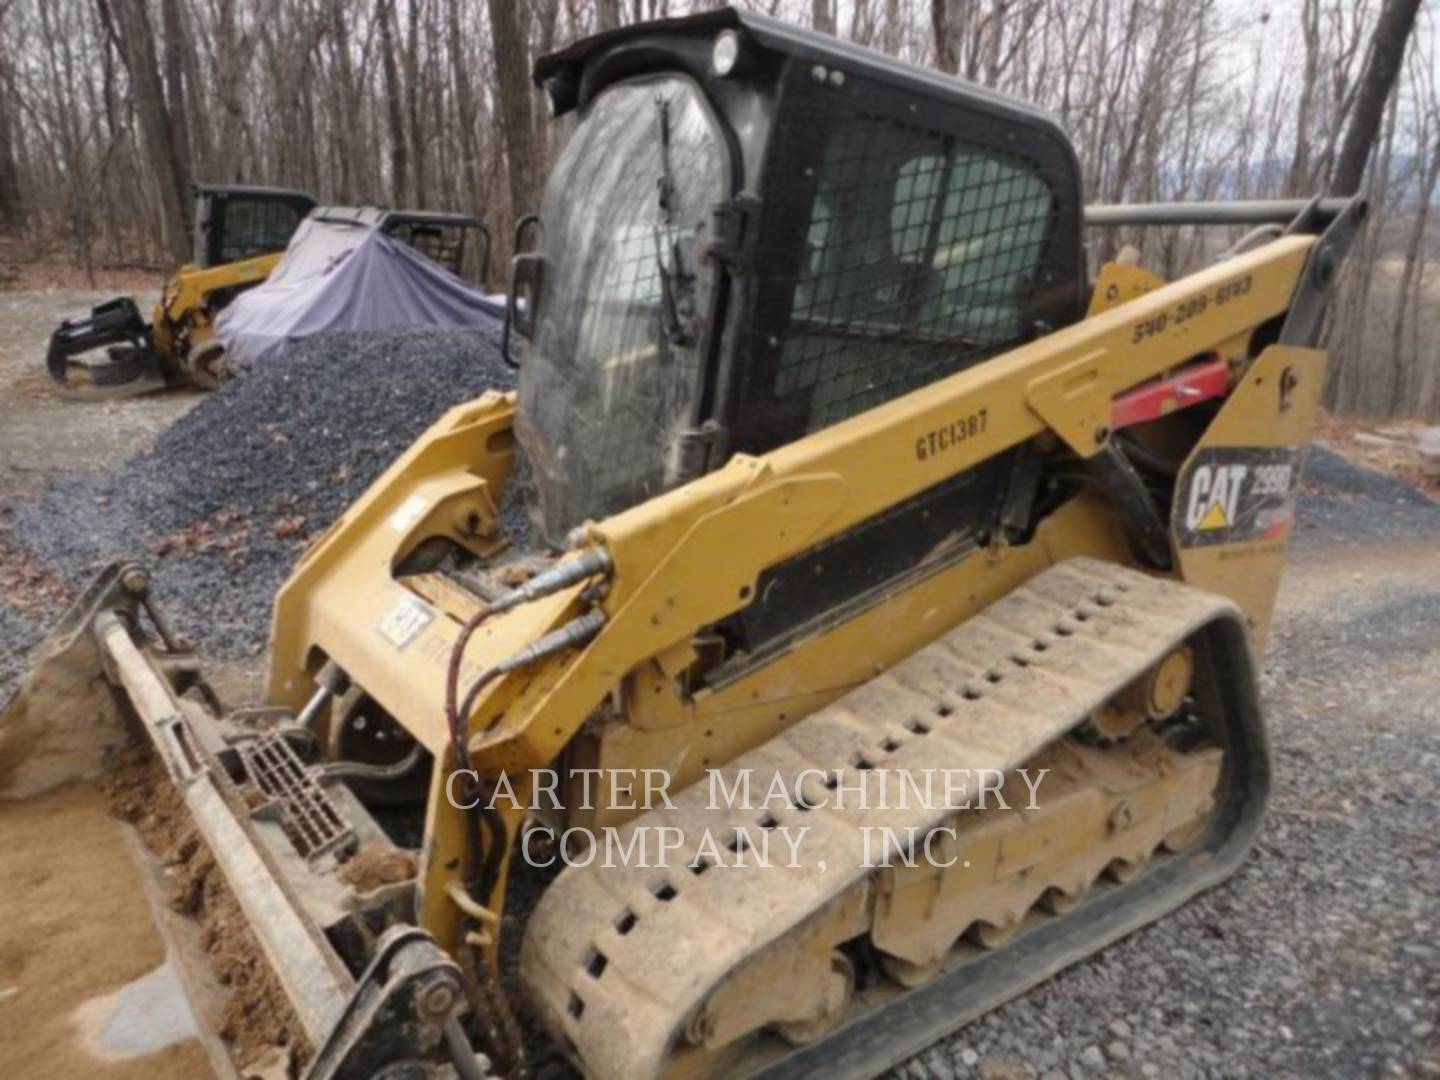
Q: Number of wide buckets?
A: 1